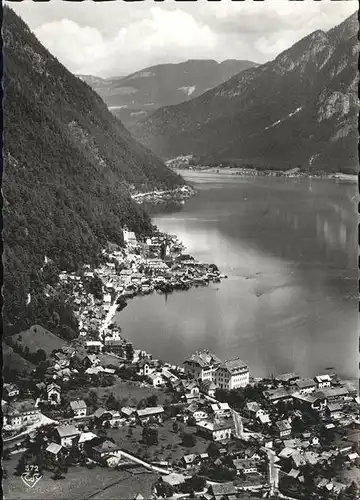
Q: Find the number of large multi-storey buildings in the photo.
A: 2